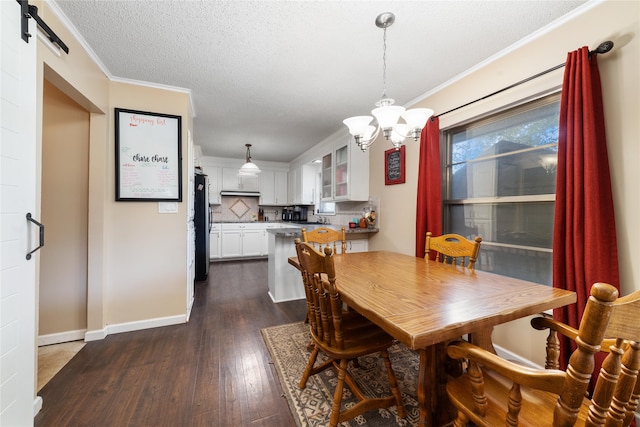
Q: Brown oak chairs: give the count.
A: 4